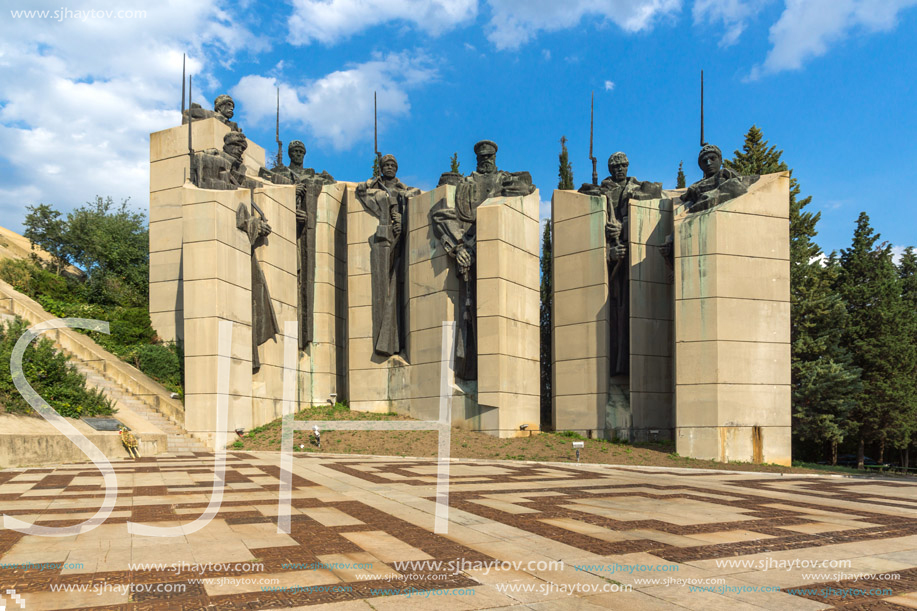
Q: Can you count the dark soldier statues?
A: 7